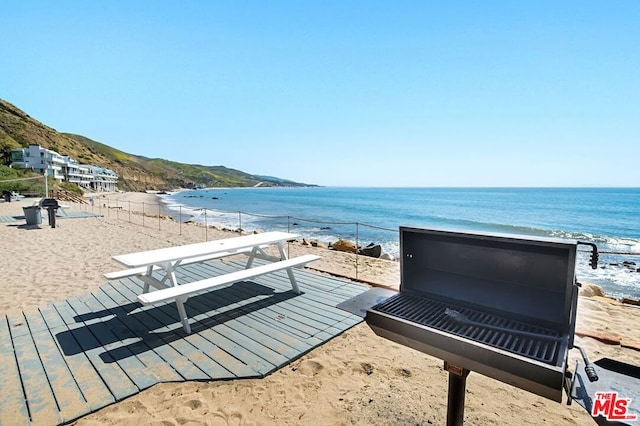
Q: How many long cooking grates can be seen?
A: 1